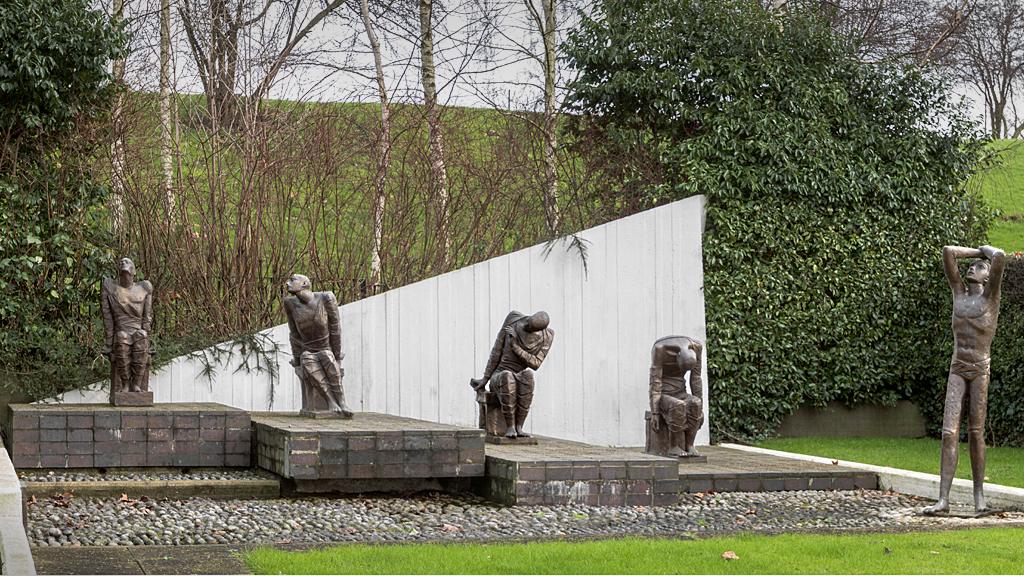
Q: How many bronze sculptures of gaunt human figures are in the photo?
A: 5